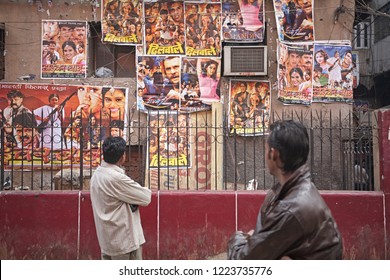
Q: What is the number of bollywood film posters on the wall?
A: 13